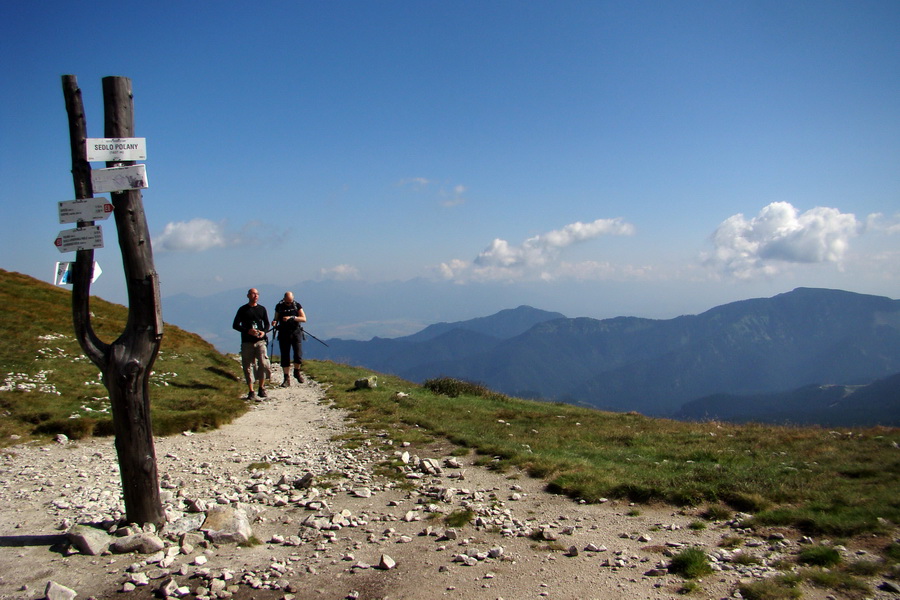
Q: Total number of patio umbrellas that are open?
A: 0